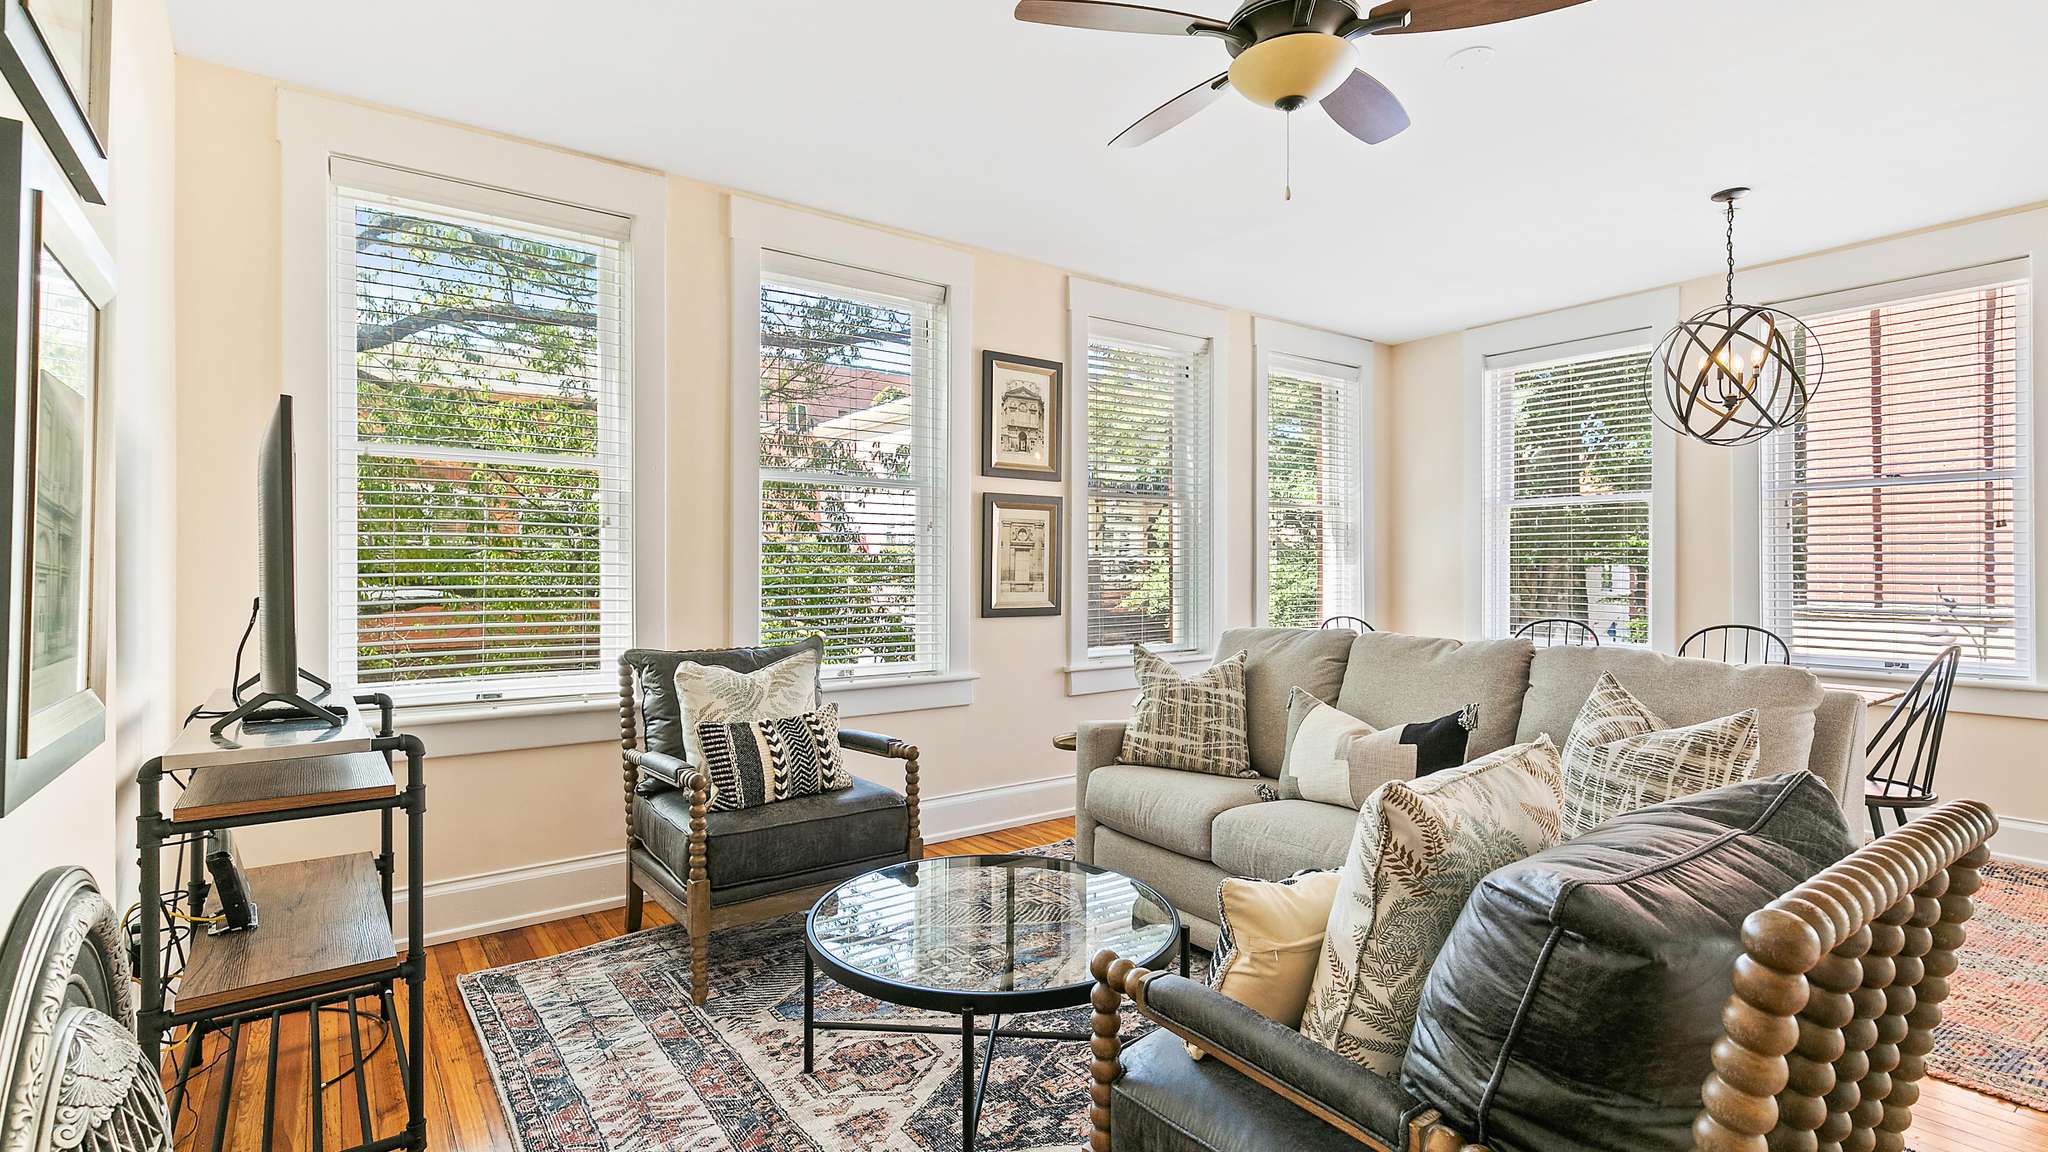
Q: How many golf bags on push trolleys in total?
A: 0